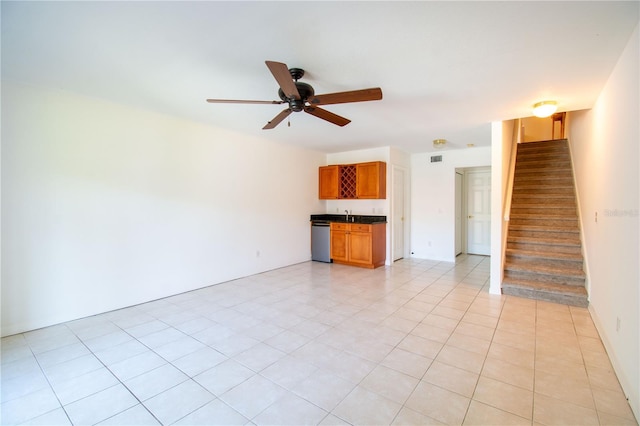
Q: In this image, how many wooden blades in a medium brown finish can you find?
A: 5